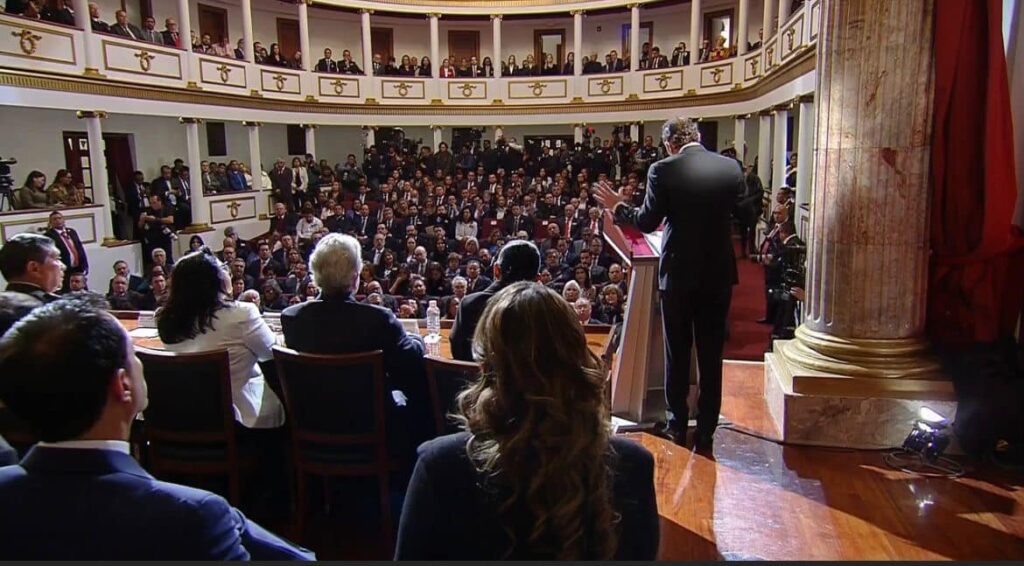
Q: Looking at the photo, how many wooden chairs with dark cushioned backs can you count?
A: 3